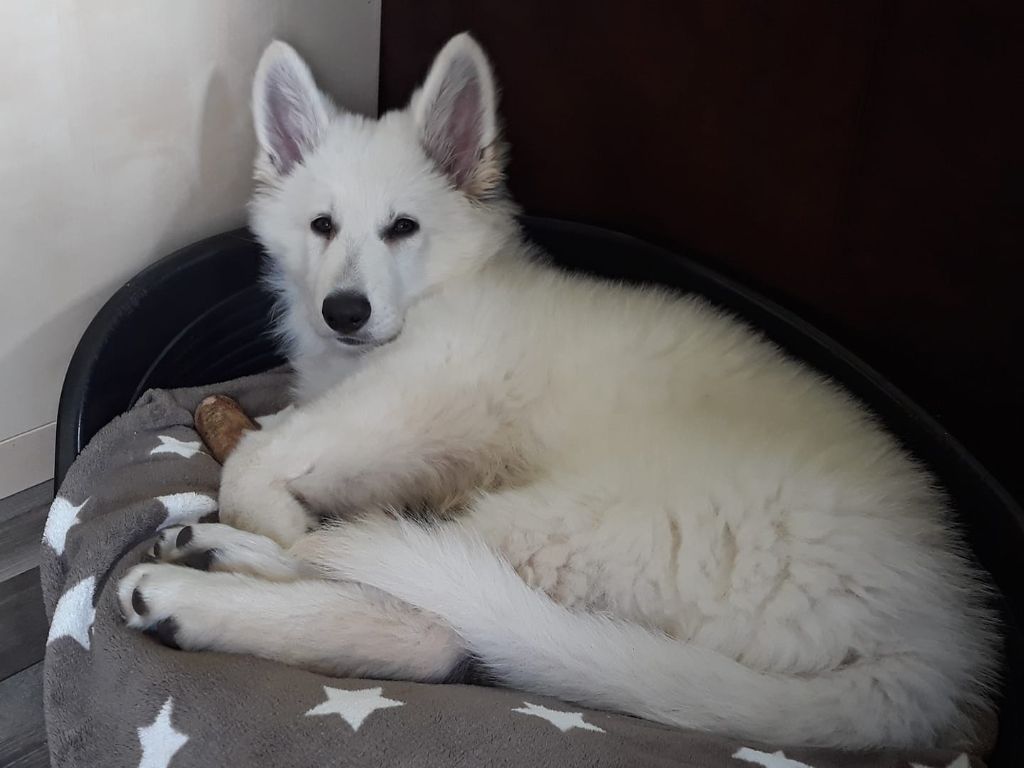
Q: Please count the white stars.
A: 9